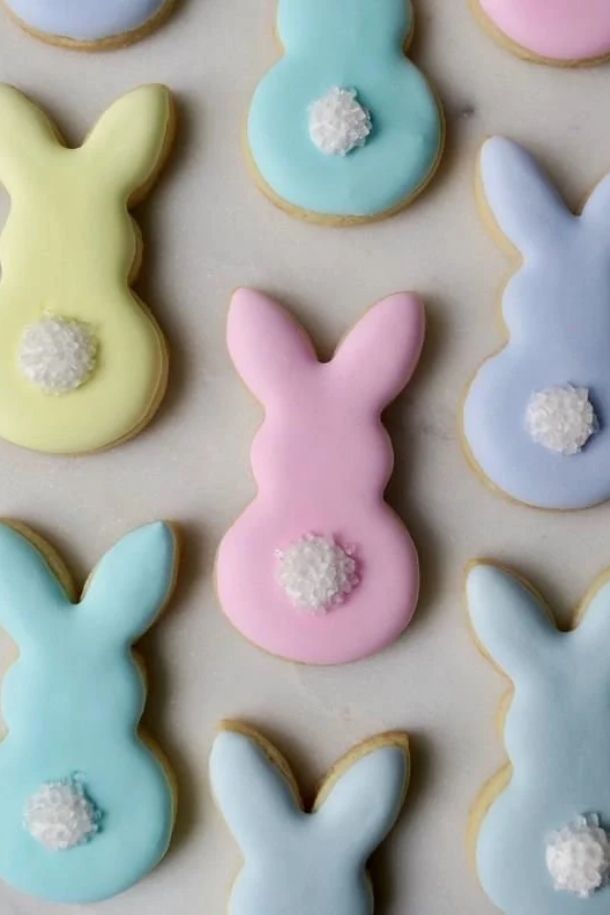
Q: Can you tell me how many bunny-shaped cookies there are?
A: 9